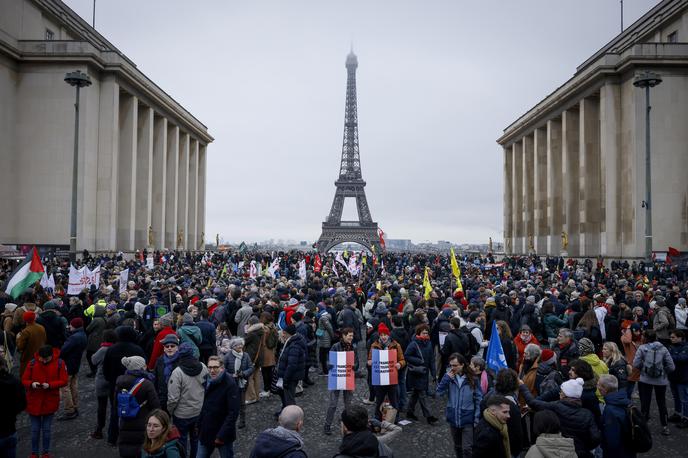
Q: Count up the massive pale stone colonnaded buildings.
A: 2